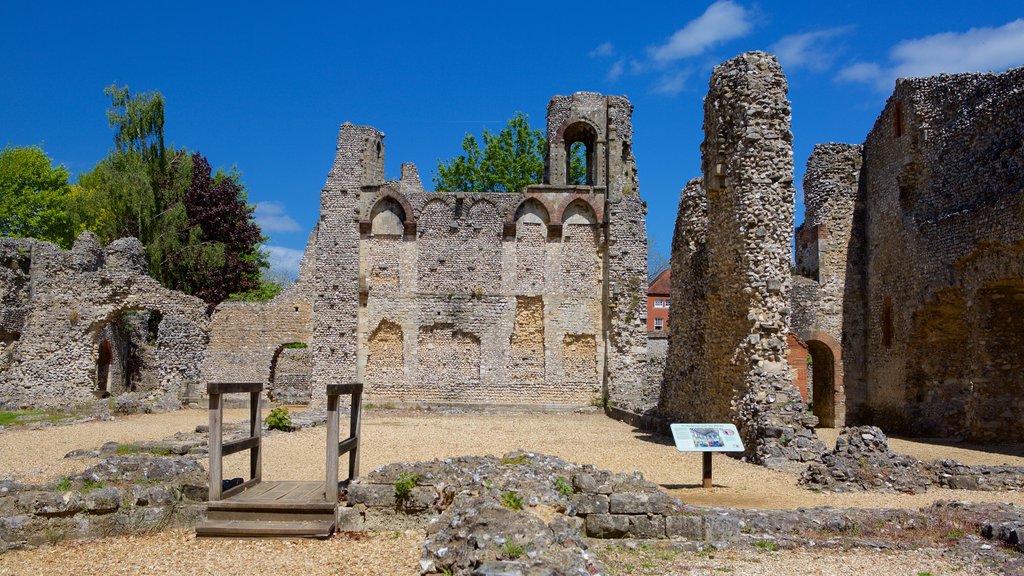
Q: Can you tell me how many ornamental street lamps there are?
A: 0